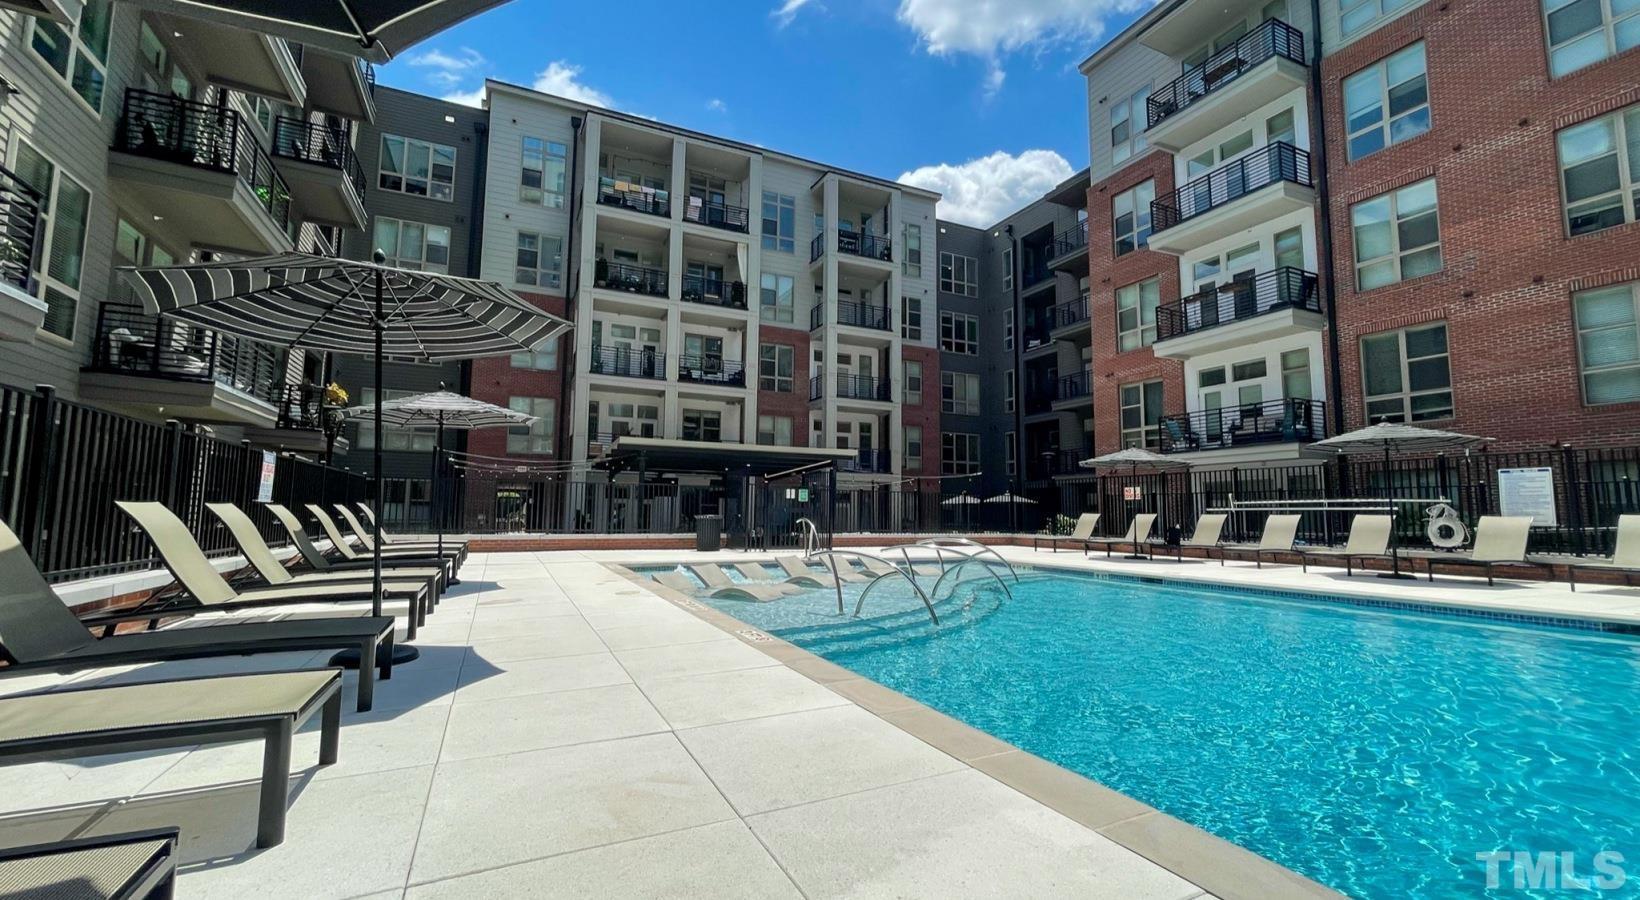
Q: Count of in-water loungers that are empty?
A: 6